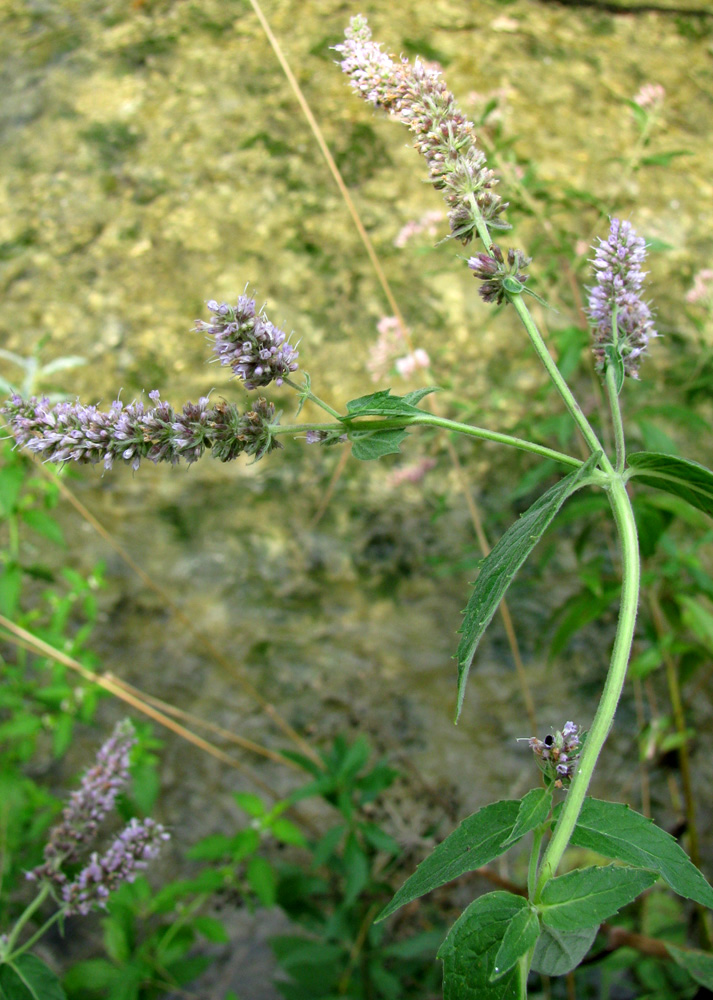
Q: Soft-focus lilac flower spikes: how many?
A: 2